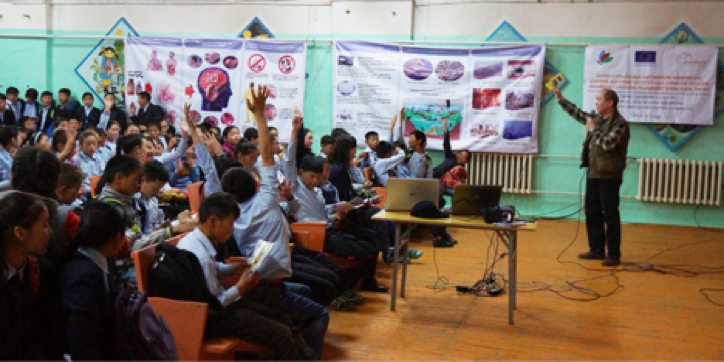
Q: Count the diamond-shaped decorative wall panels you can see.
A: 4